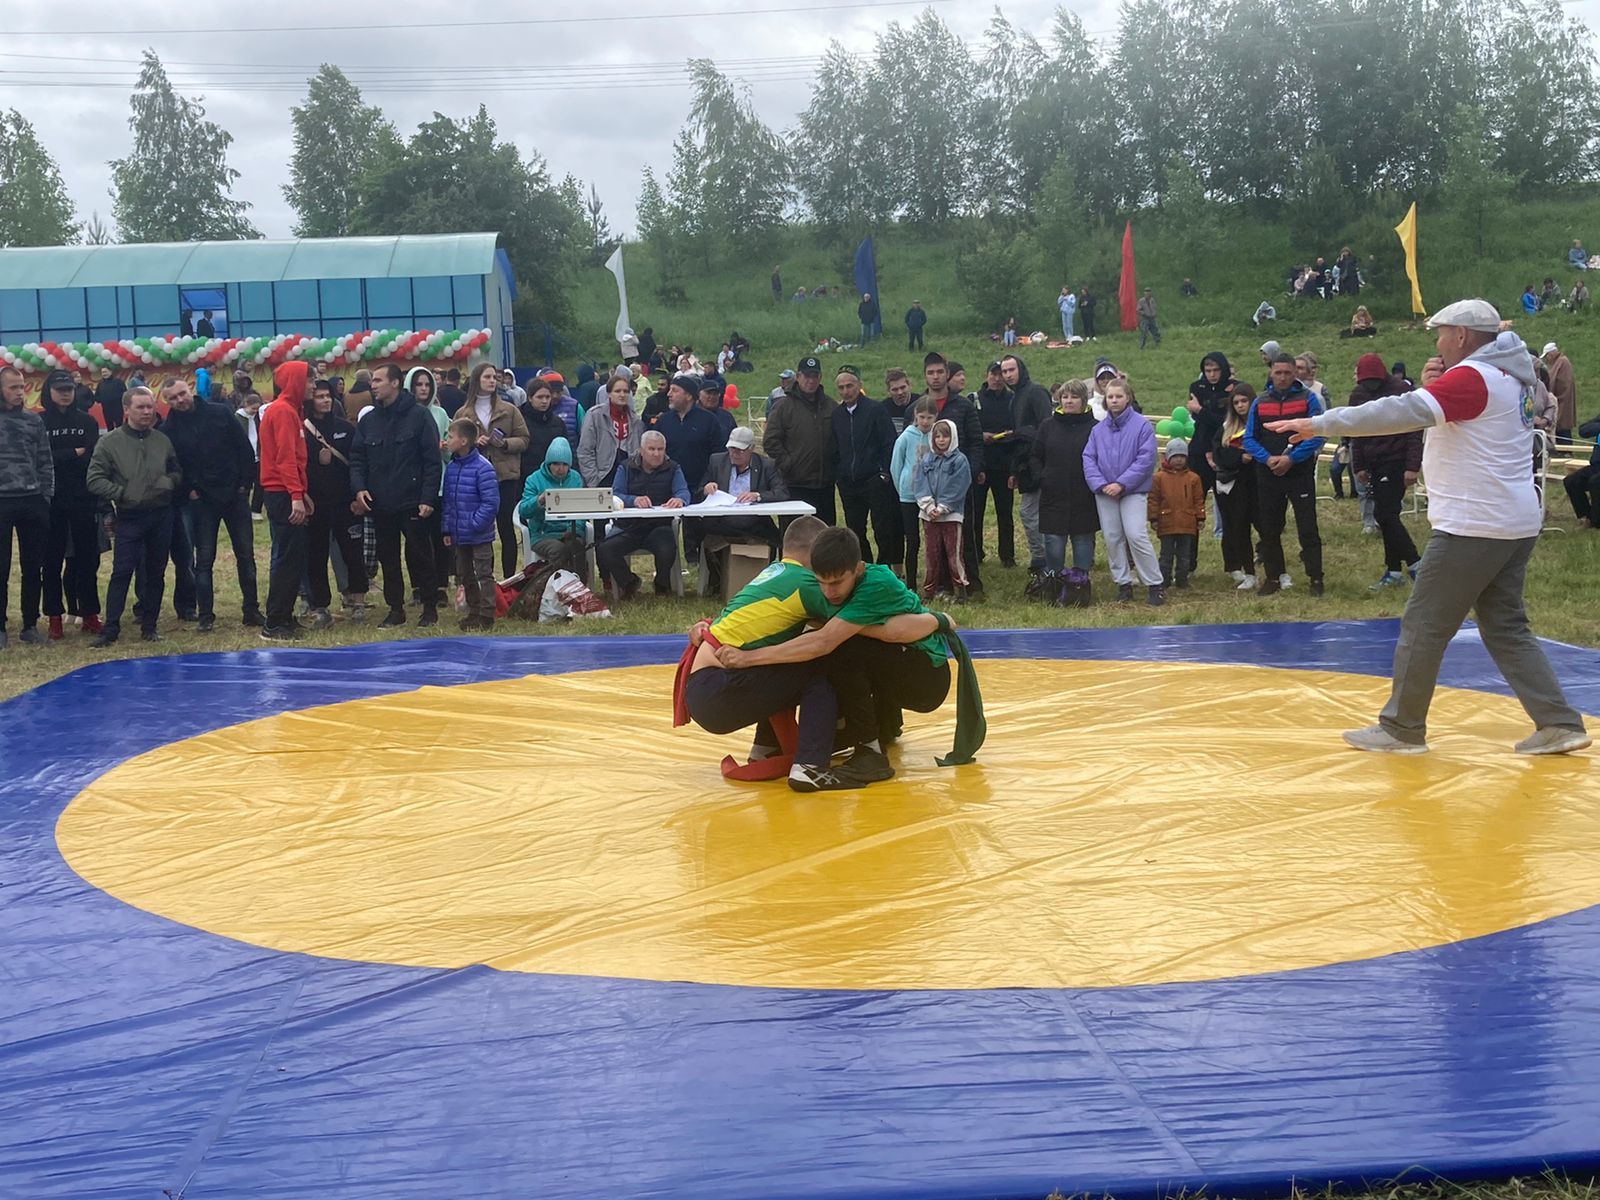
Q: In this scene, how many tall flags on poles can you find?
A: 4